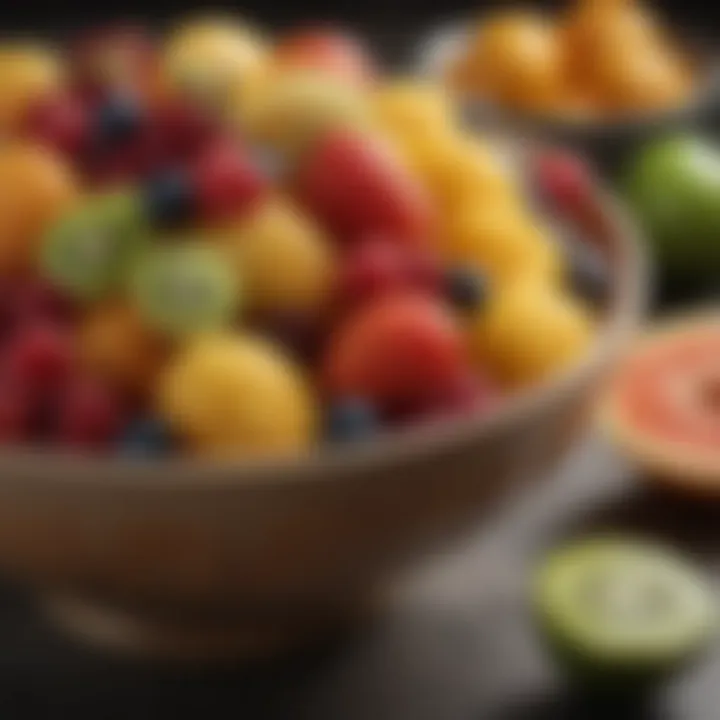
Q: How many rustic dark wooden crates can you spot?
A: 0